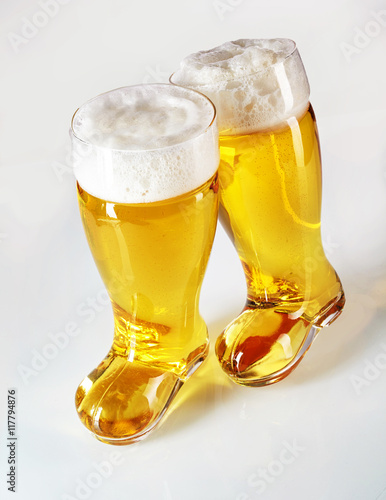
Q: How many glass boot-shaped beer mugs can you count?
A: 2